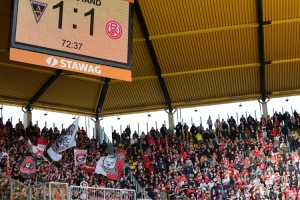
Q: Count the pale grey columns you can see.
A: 4